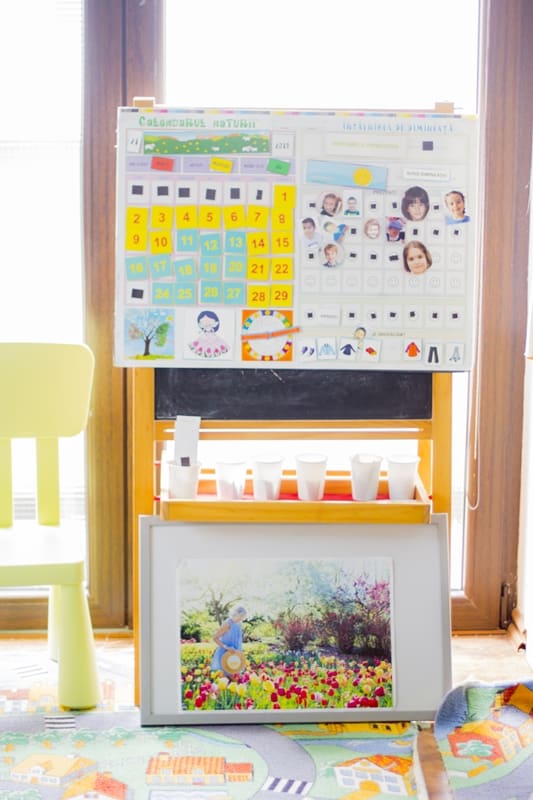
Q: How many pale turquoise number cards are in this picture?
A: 12